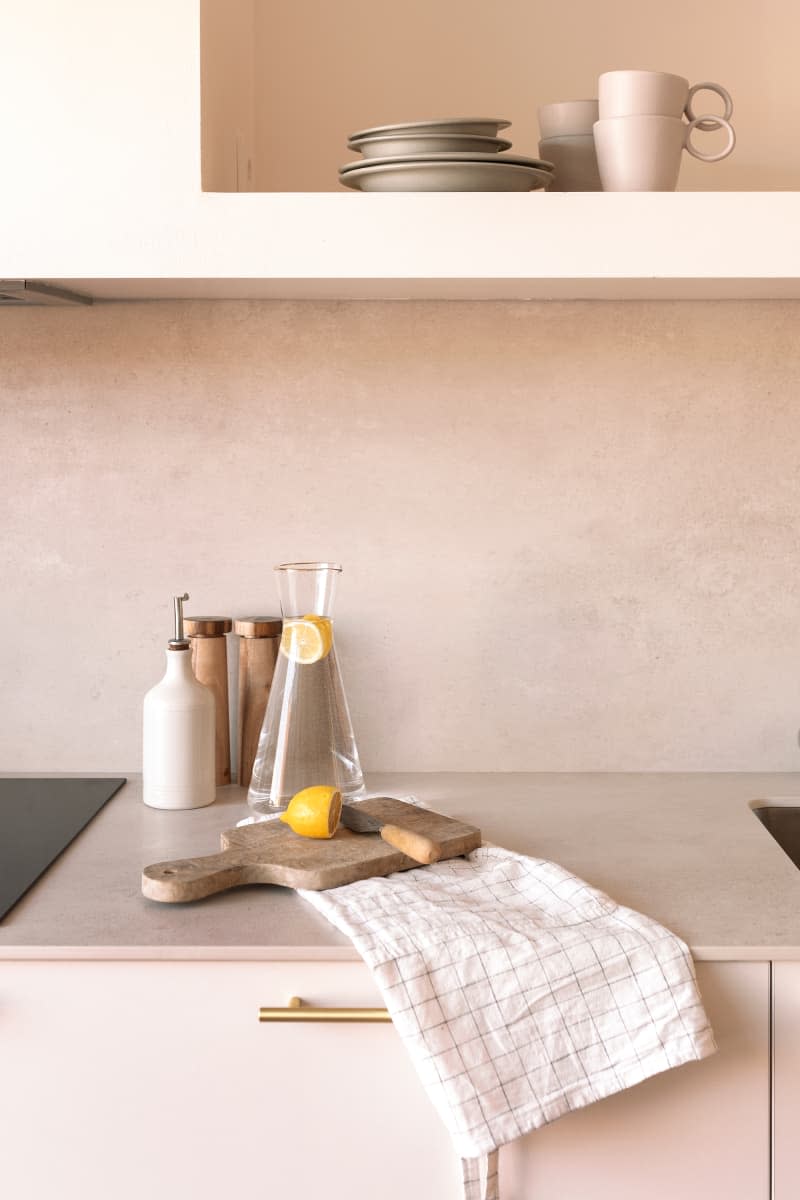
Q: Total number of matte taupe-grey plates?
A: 4